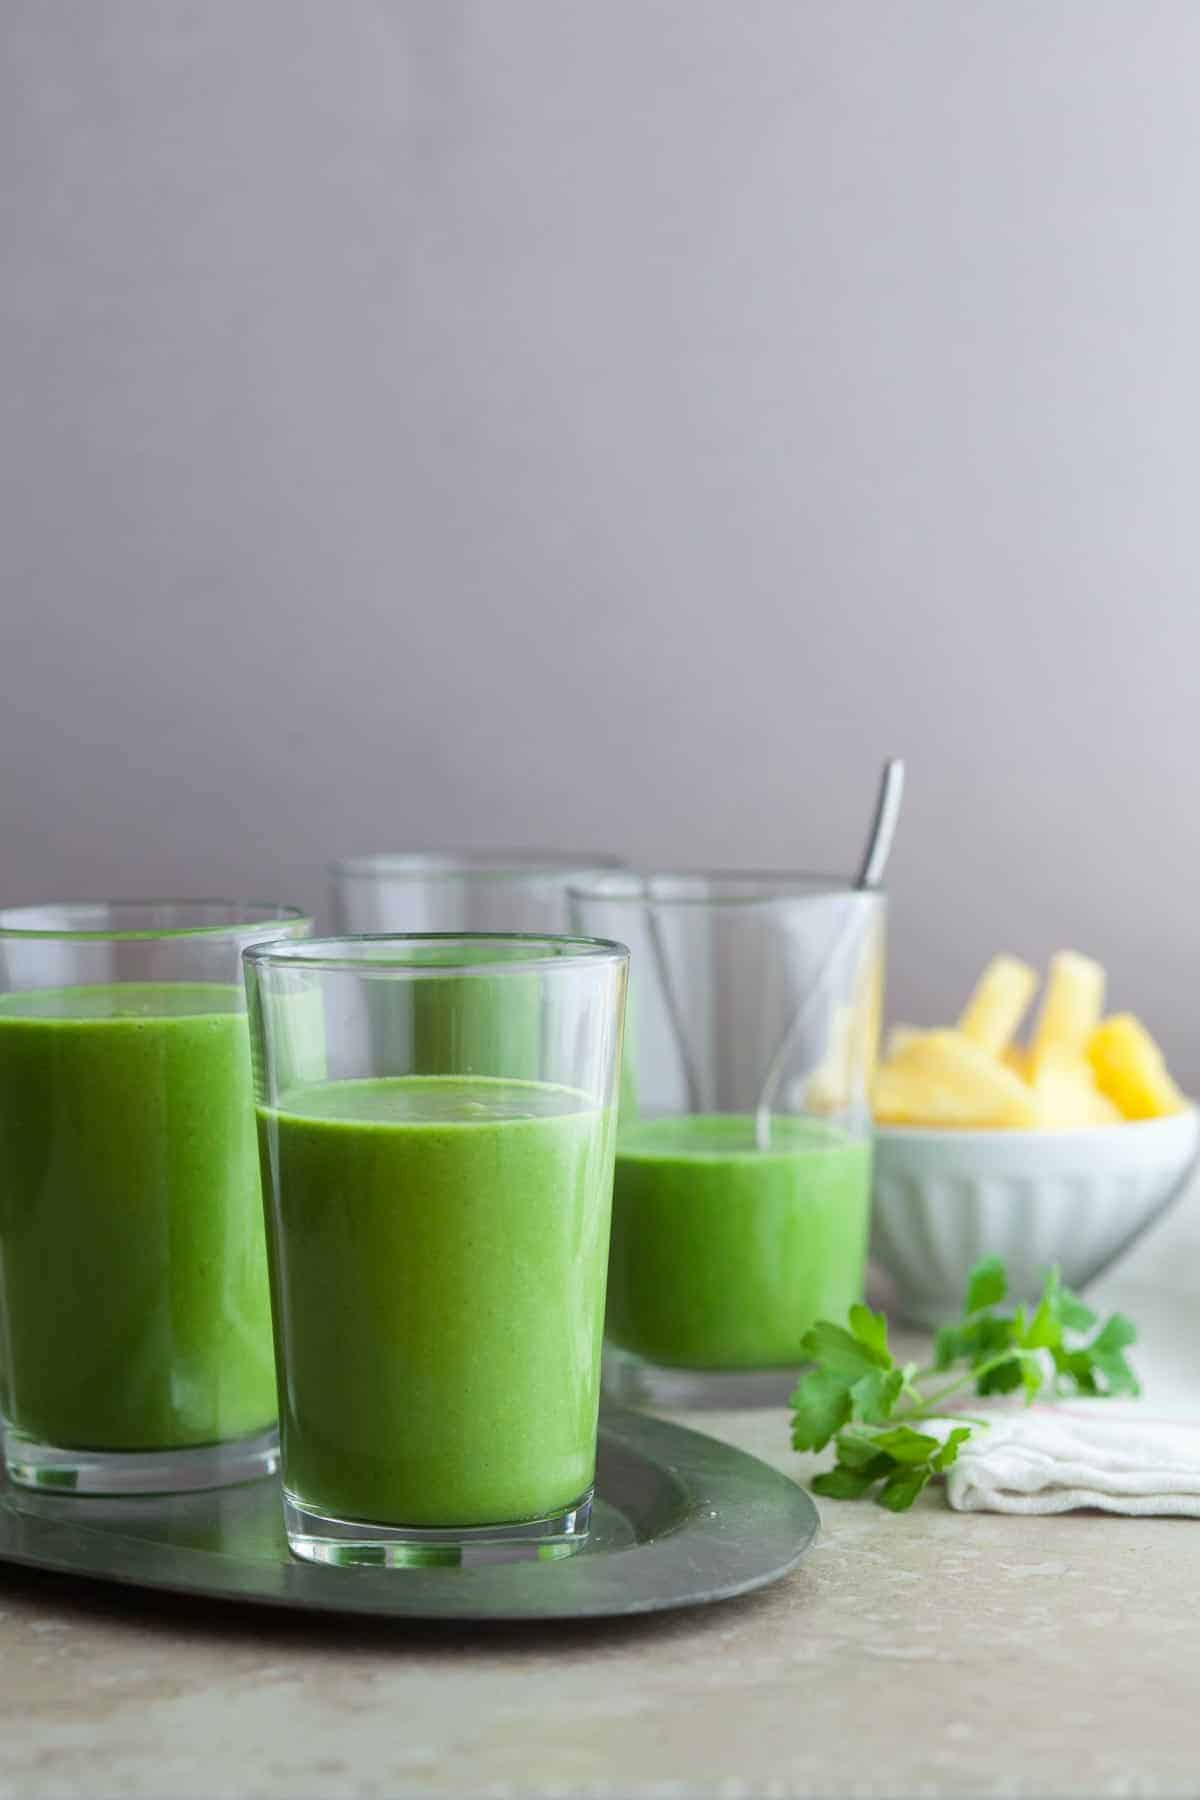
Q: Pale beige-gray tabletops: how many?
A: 1